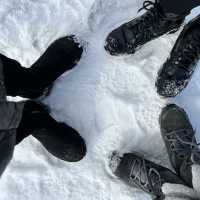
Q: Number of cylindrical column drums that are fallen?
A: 0